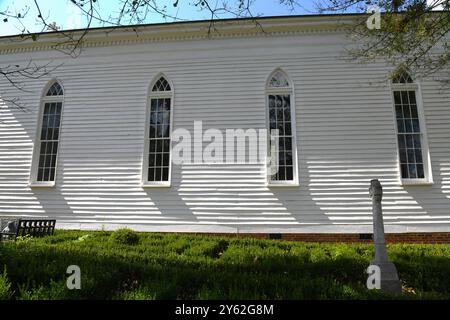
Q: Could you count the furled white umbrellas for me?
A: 0